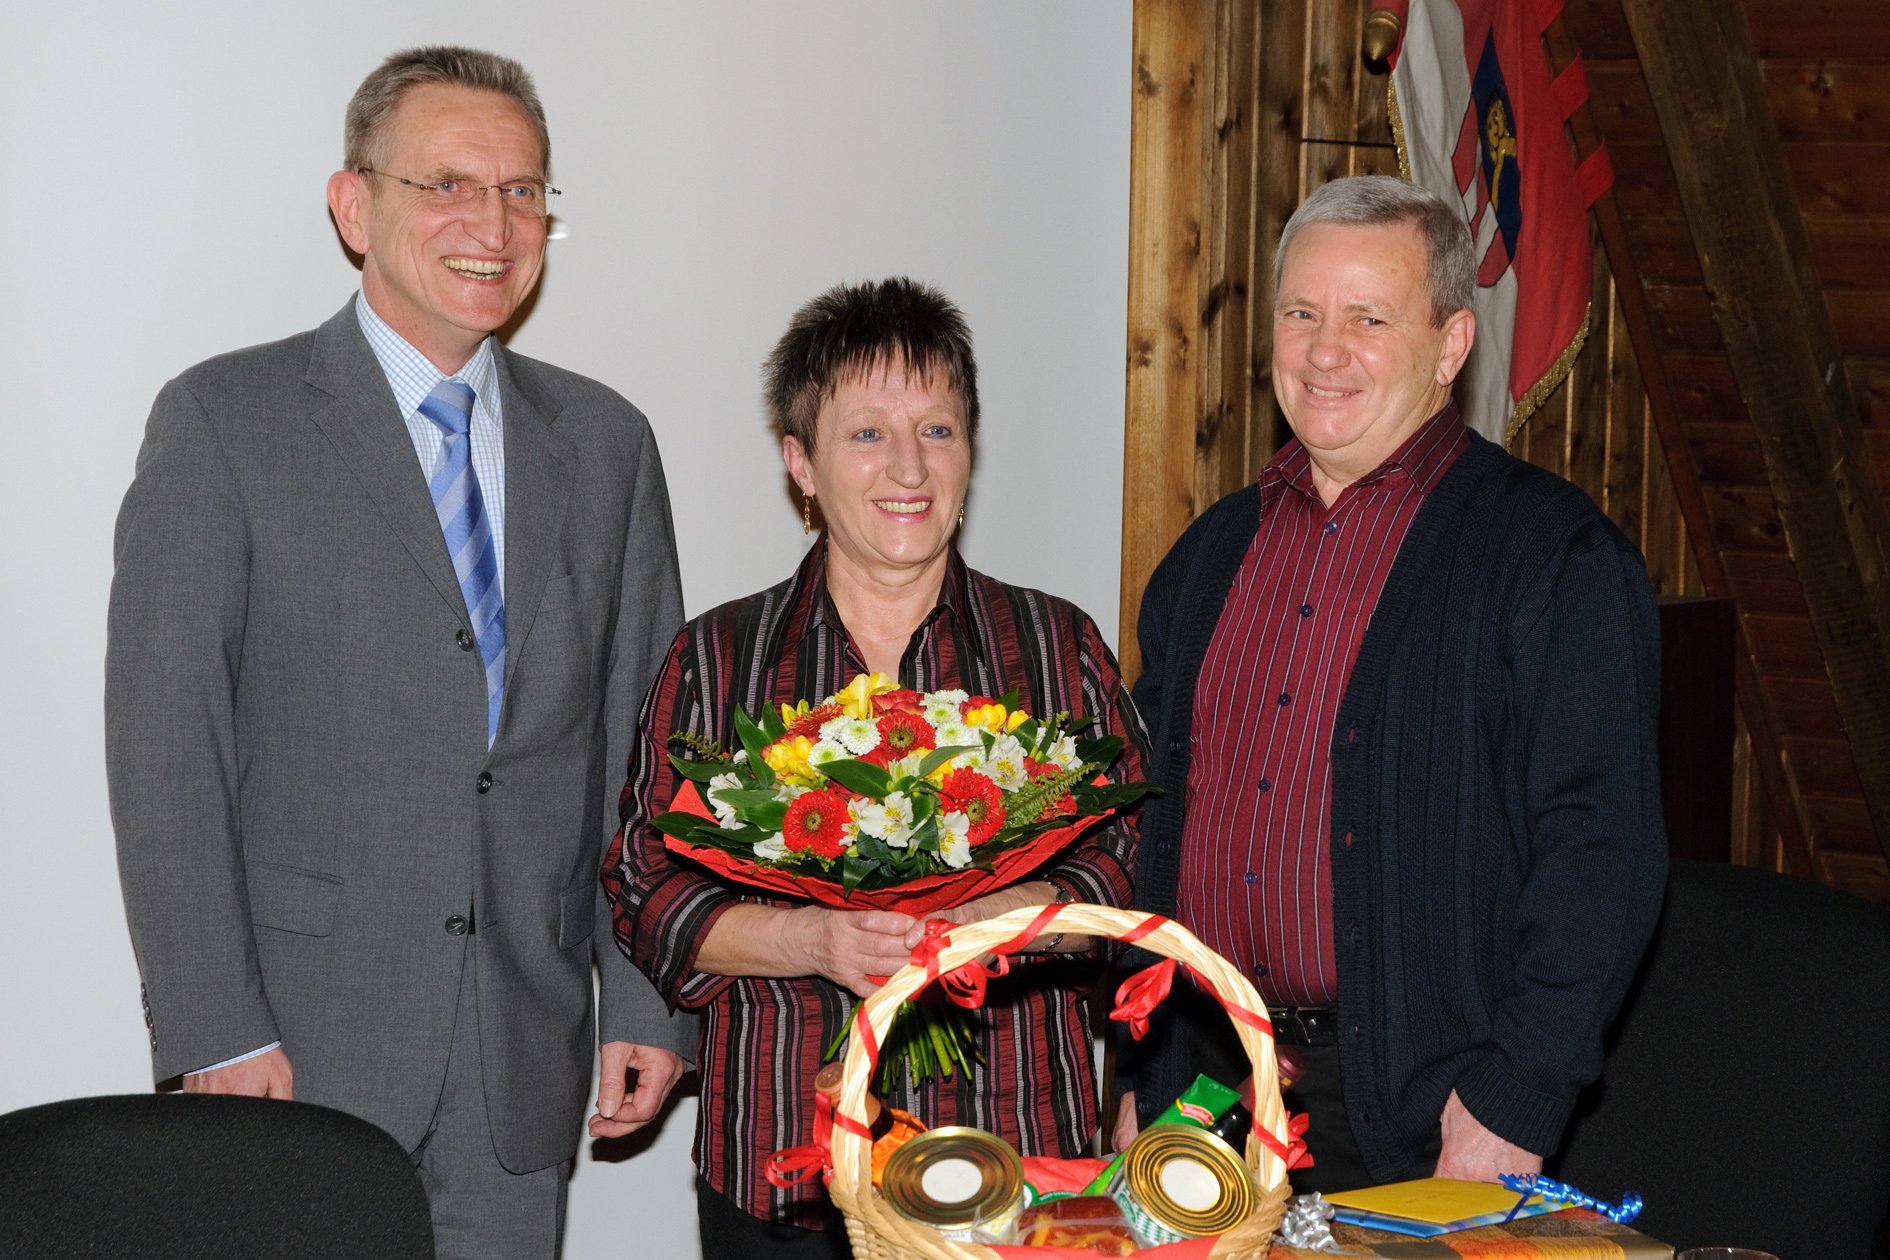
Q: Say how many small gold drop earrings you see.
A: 2